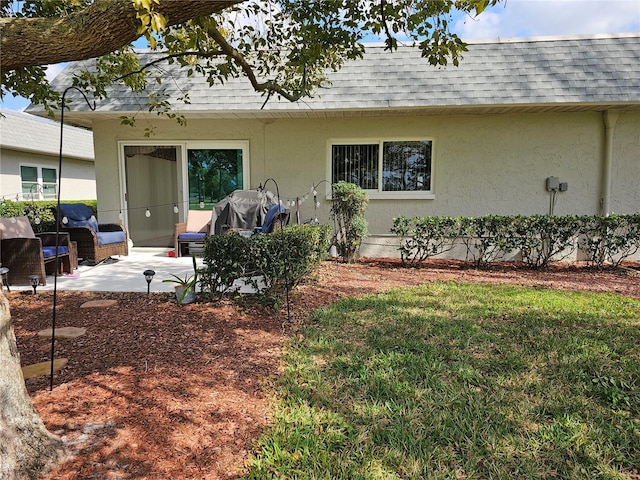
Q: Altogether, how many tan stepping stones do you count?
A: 3